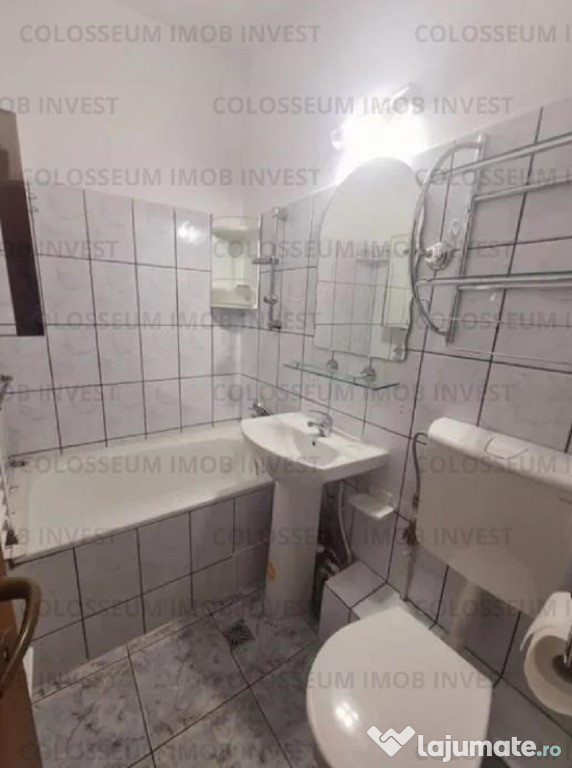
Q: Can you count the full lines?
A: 11